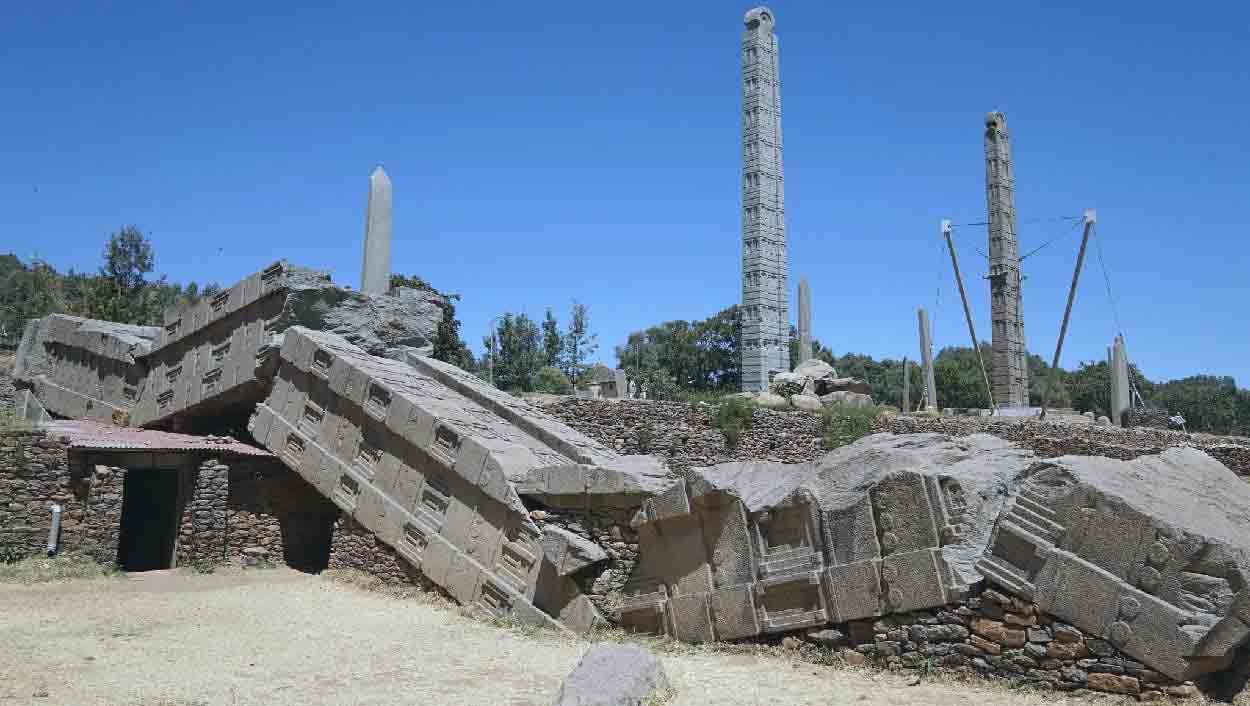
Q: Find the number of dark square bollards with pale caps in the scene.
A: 0